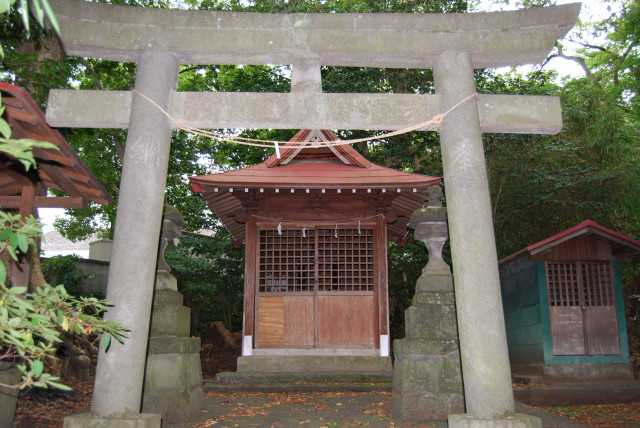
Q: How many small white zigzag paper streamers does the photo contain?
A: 4